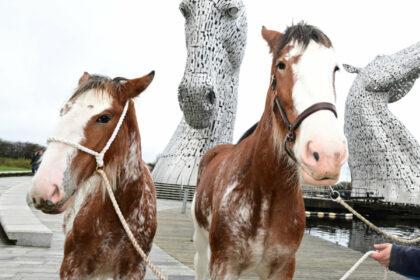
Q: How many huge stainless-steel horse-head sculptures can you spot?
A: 2